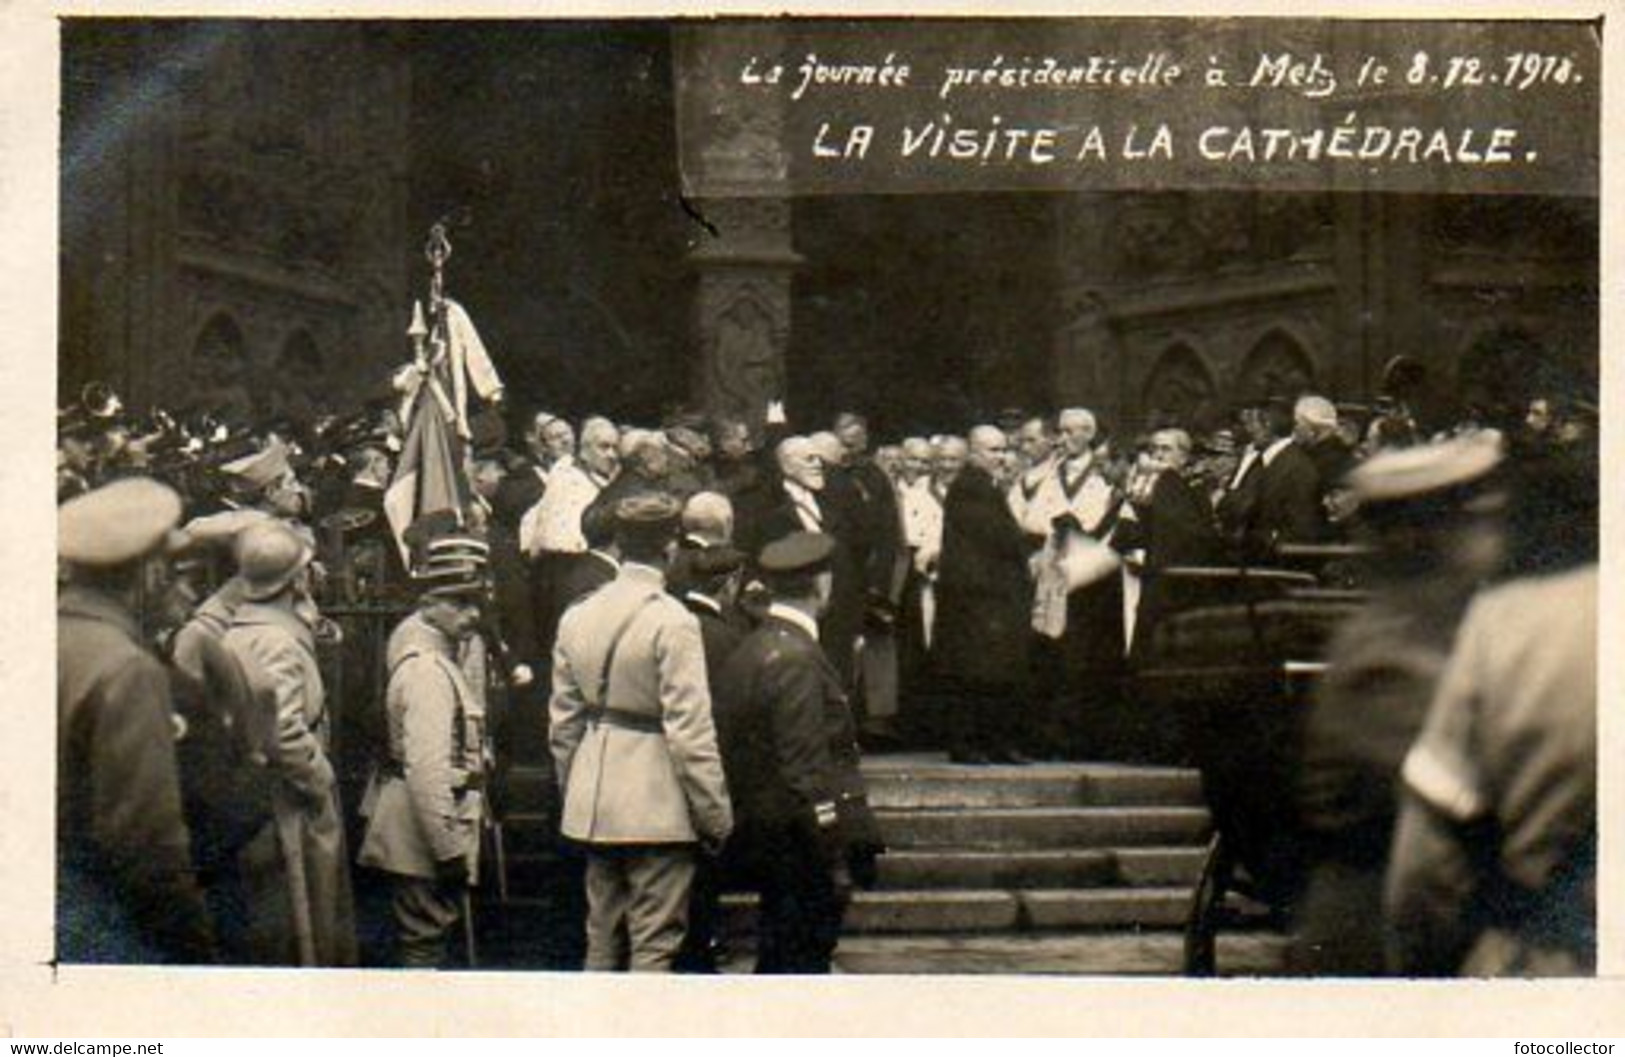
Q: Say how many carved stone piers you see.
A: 1